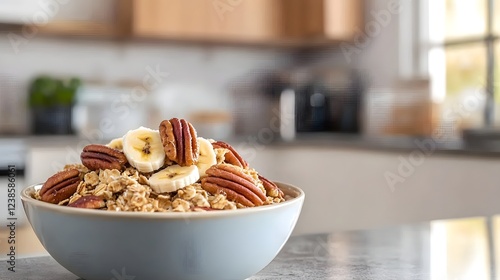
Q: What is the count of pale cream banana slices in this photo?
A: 4